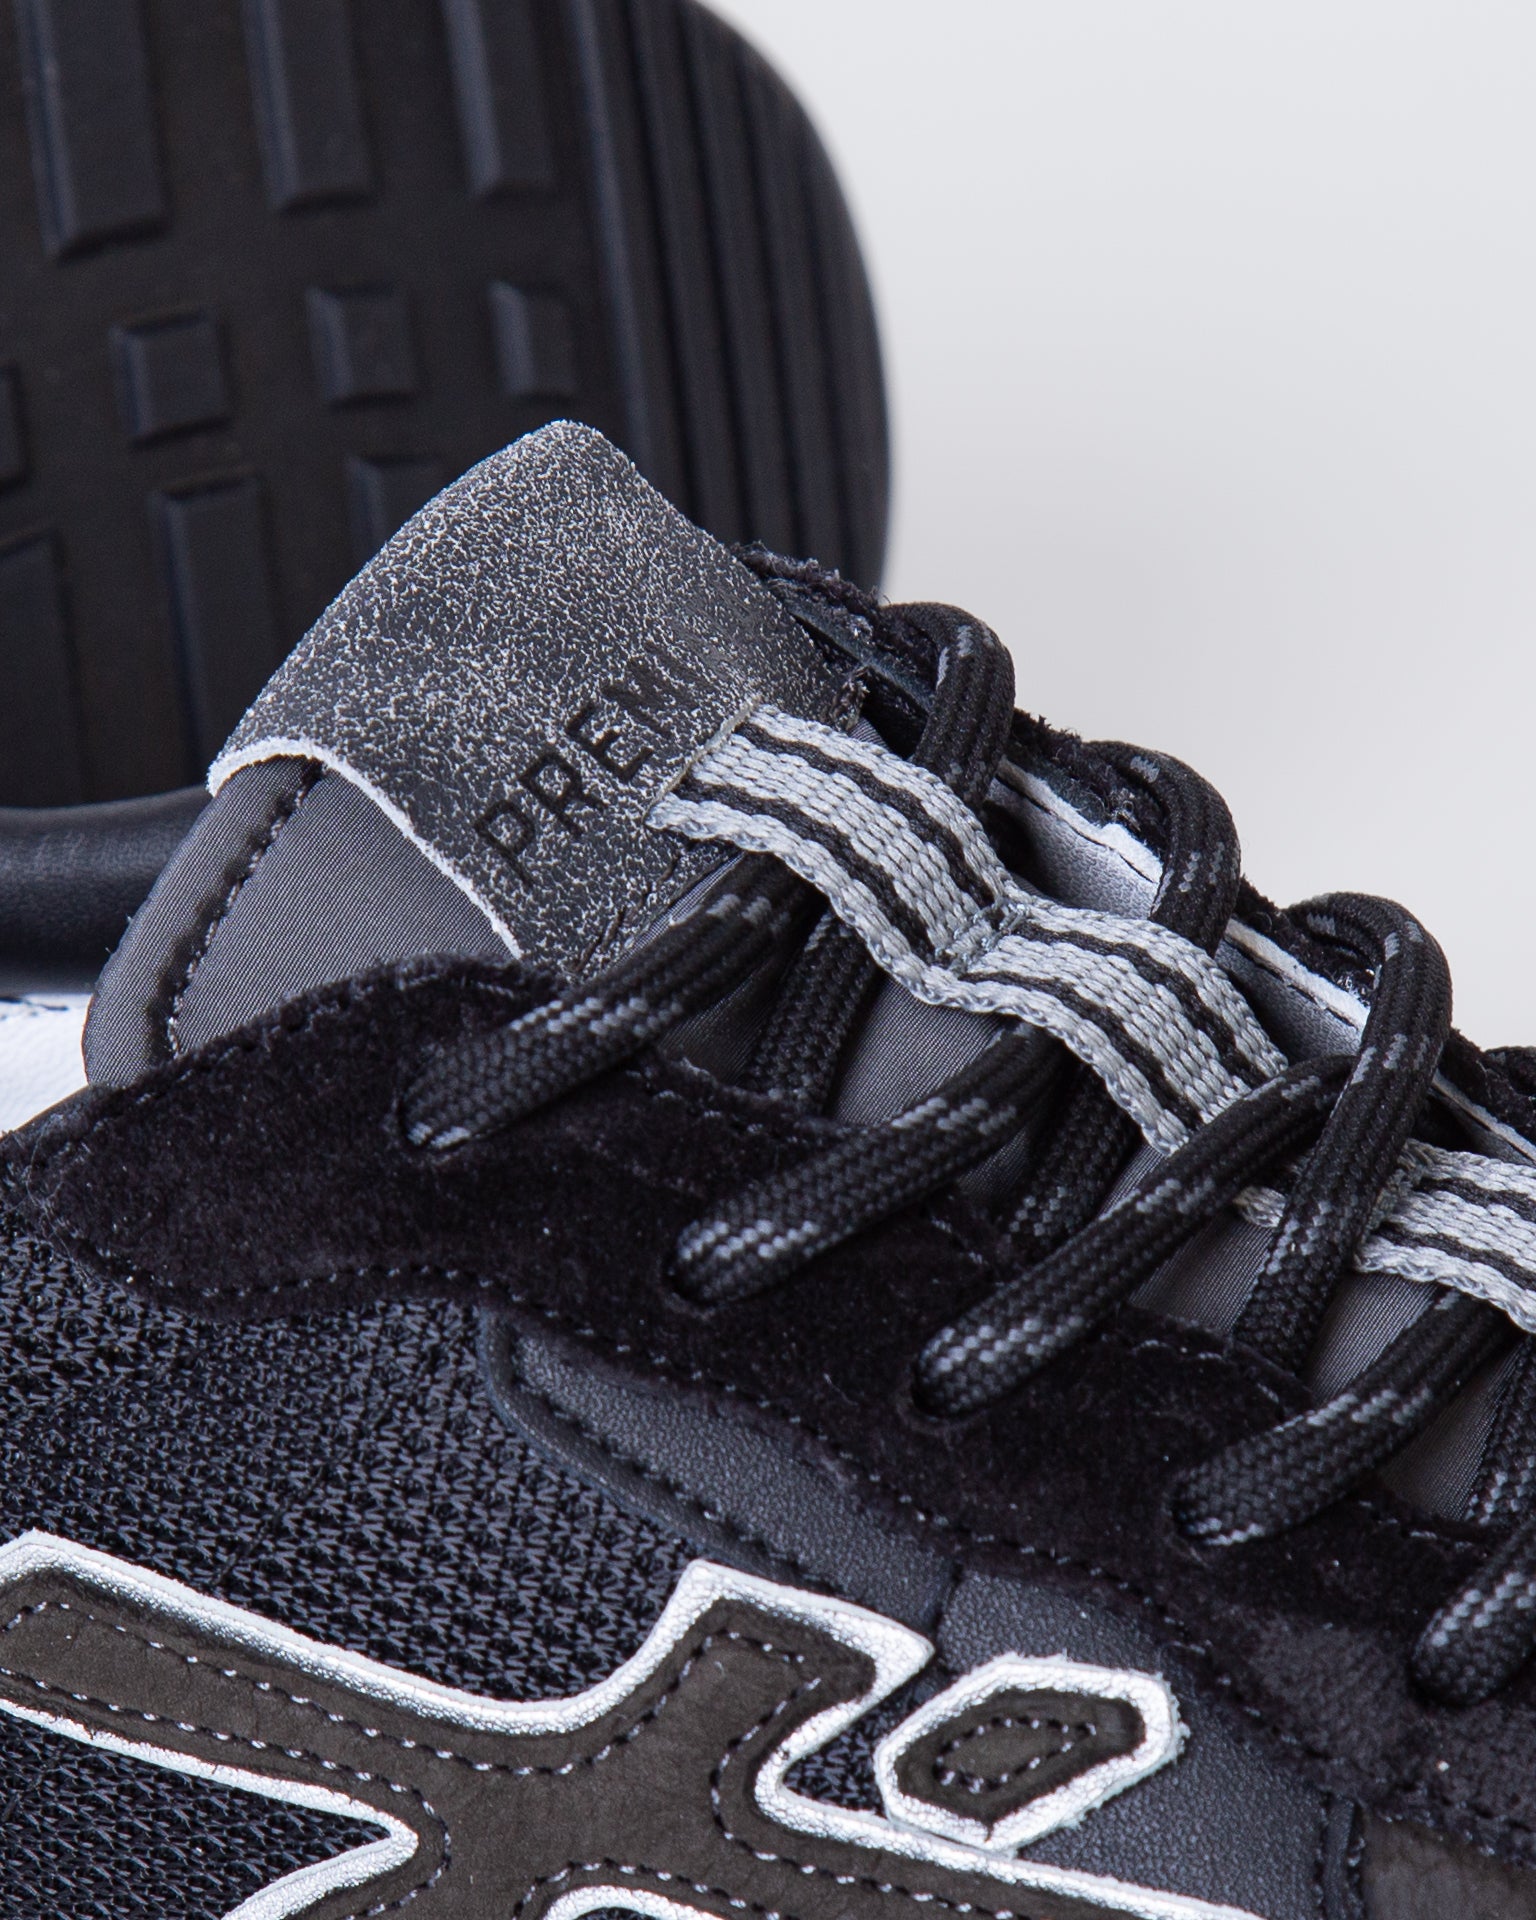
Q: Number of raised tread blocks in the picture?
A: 10